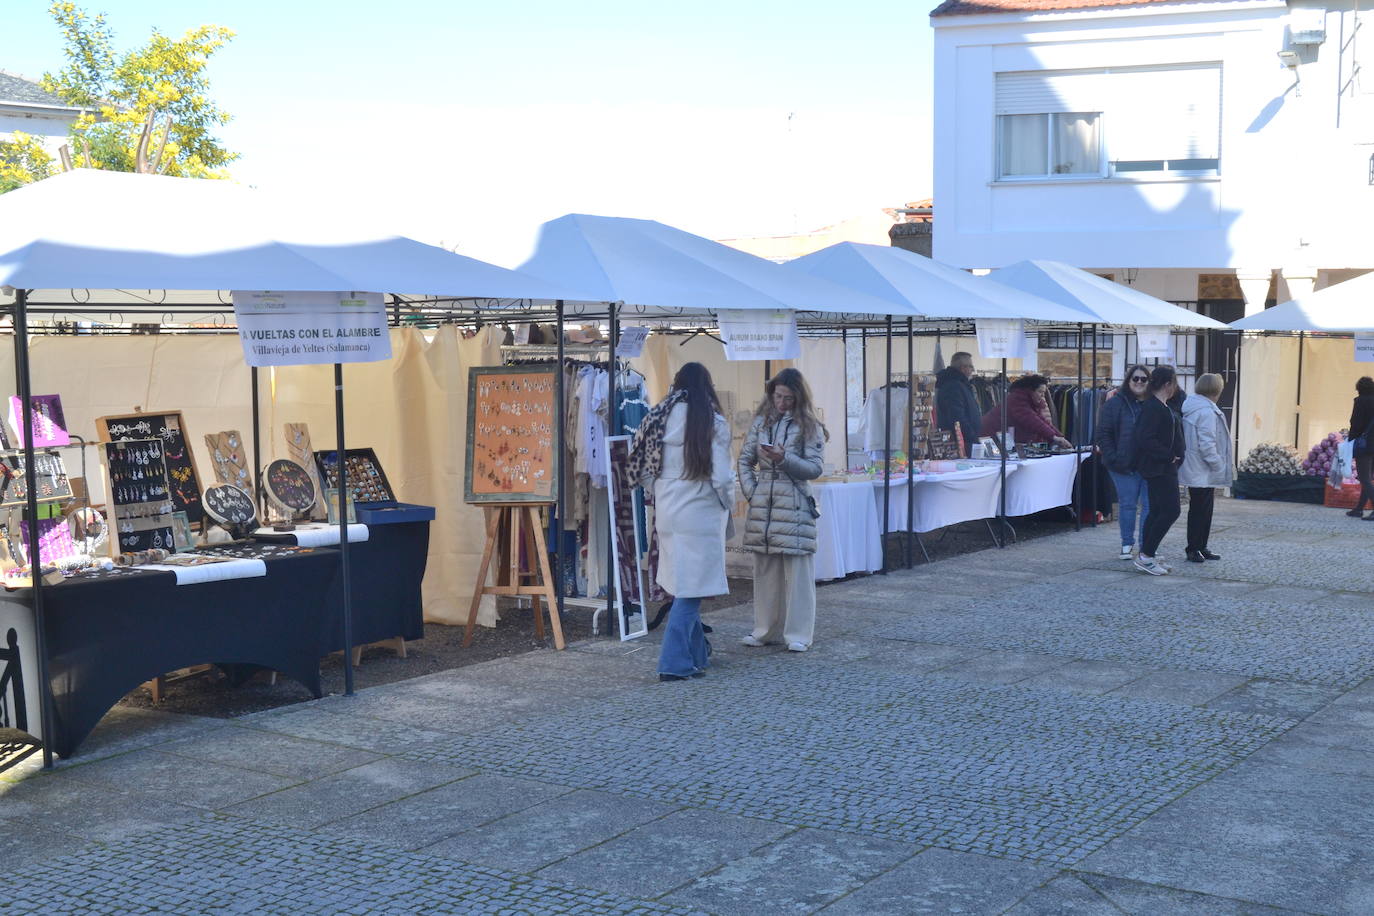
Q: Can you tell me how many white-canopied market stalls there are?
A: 5